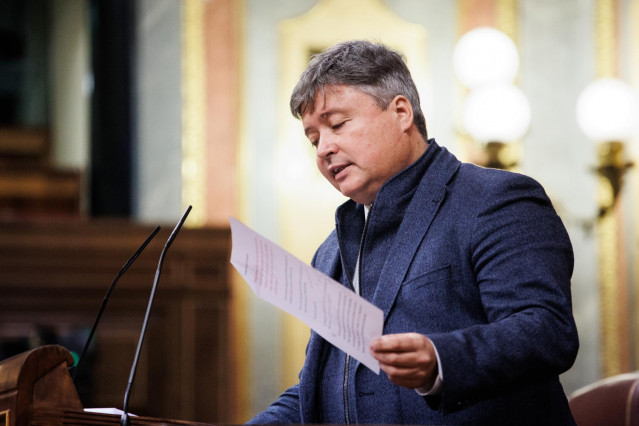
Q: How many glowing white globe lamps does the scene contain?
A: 3